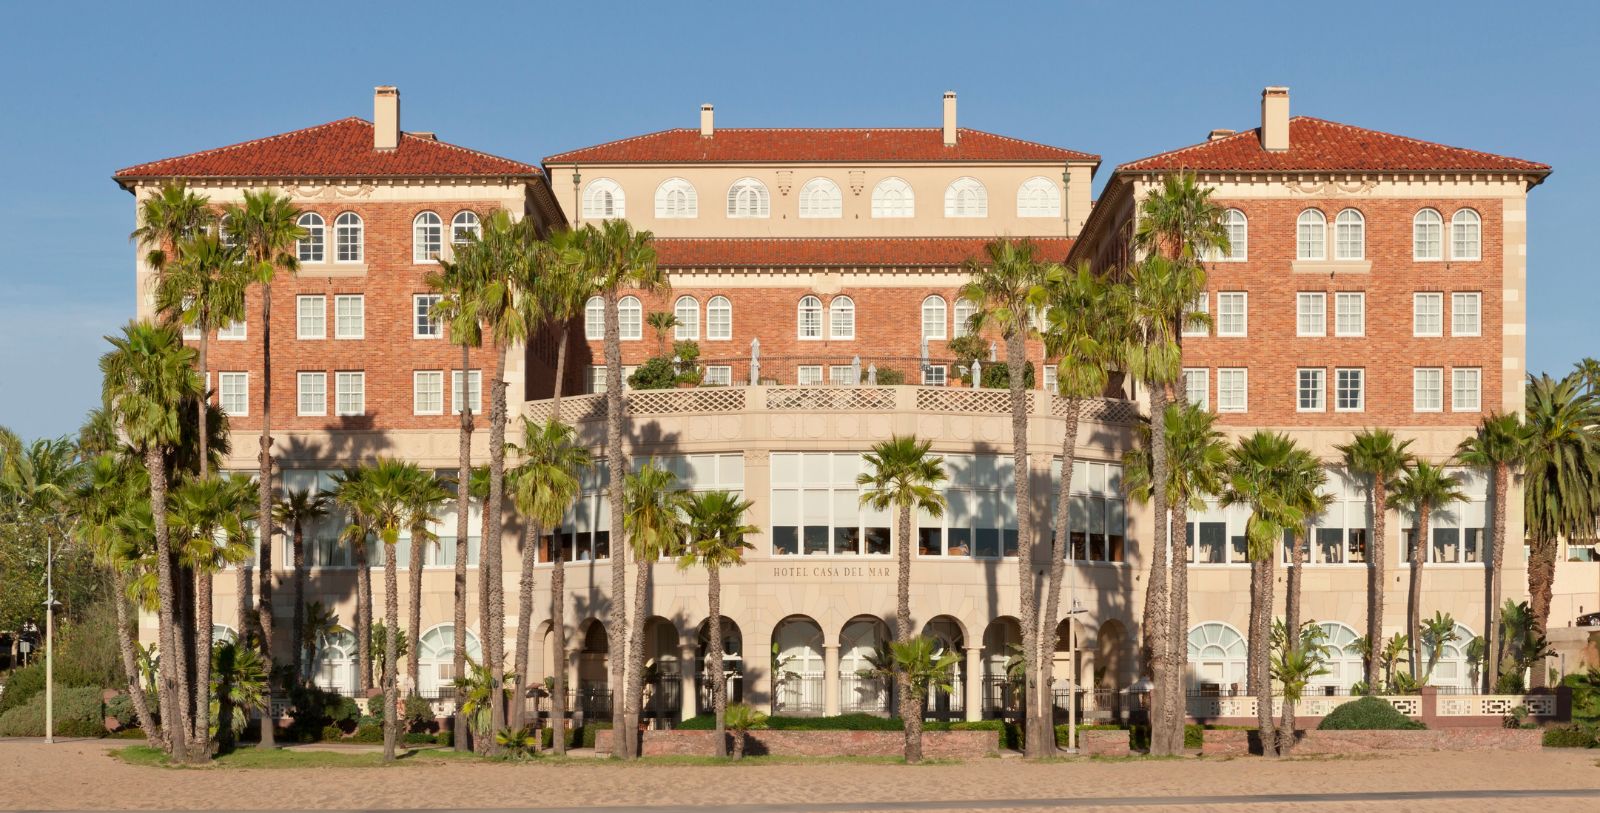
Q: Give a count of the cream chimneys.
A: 4